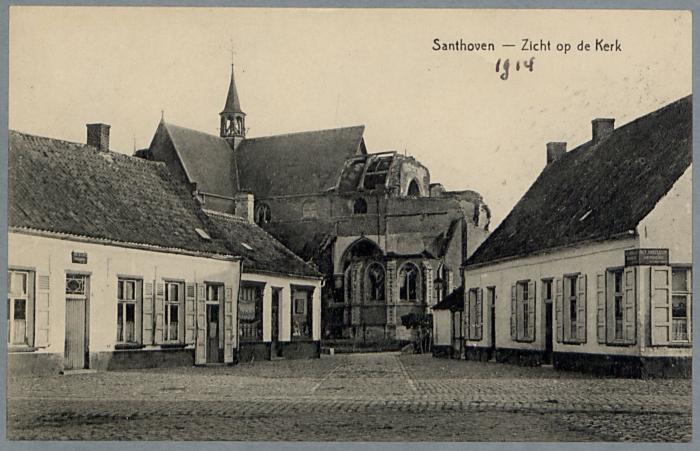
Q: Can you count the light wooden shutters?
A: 15